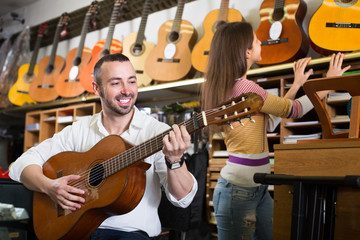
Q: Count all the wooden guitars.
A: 10